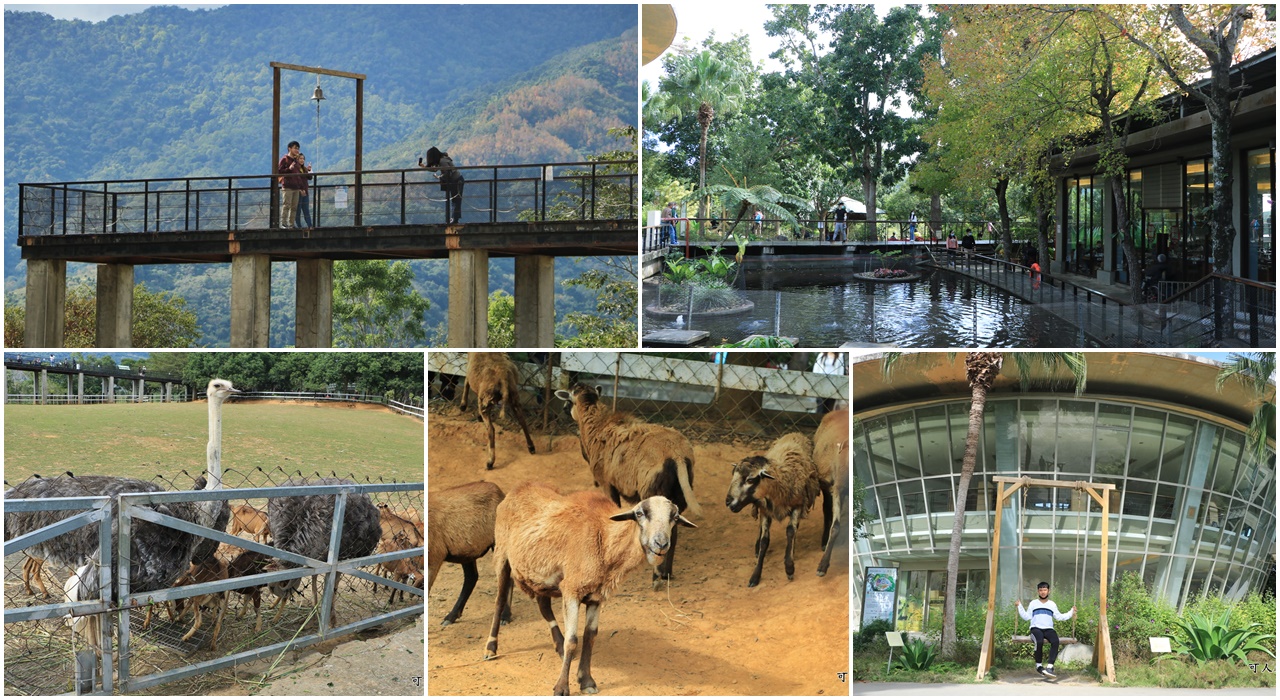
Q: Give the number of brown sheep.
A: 6